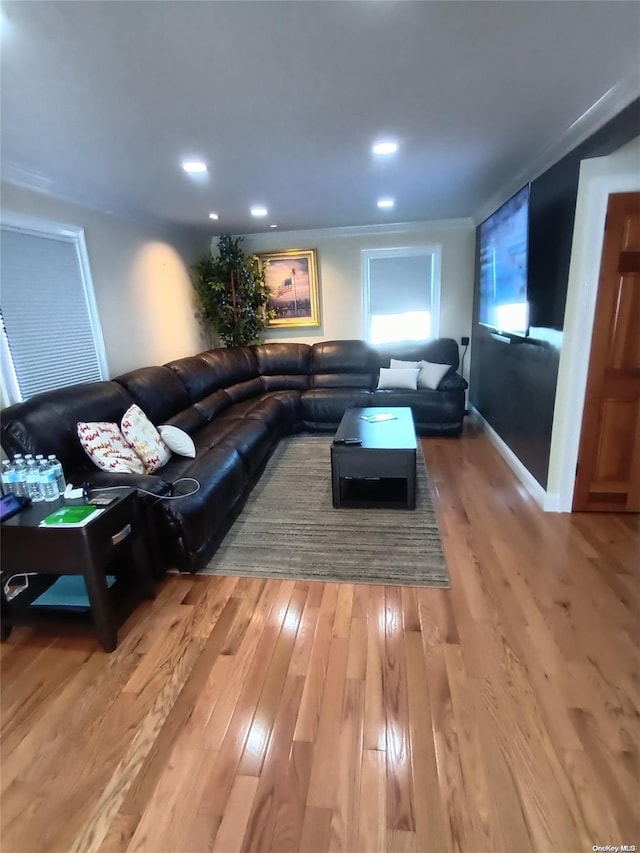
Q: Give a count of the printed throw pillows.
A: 2